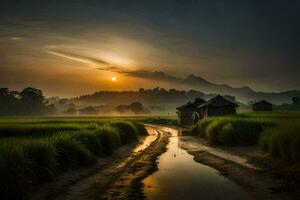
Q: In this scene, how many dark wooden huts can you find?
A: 3